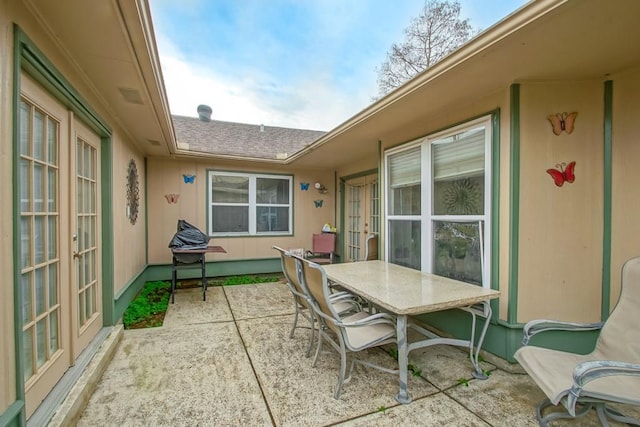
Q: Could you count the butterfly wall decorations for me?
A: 6